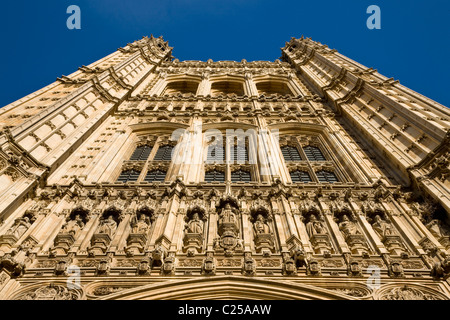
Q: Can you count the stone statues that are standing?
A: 11